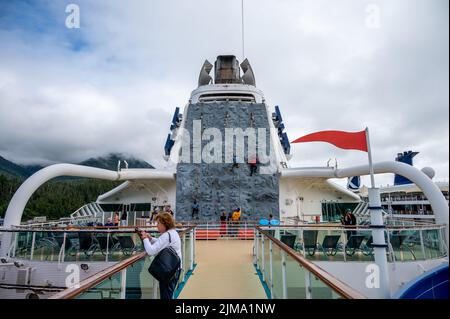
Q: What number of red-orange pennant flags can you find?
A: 1